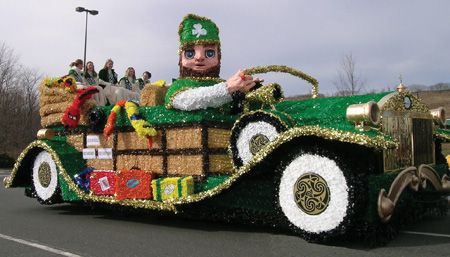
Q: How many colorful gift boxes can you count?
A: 4